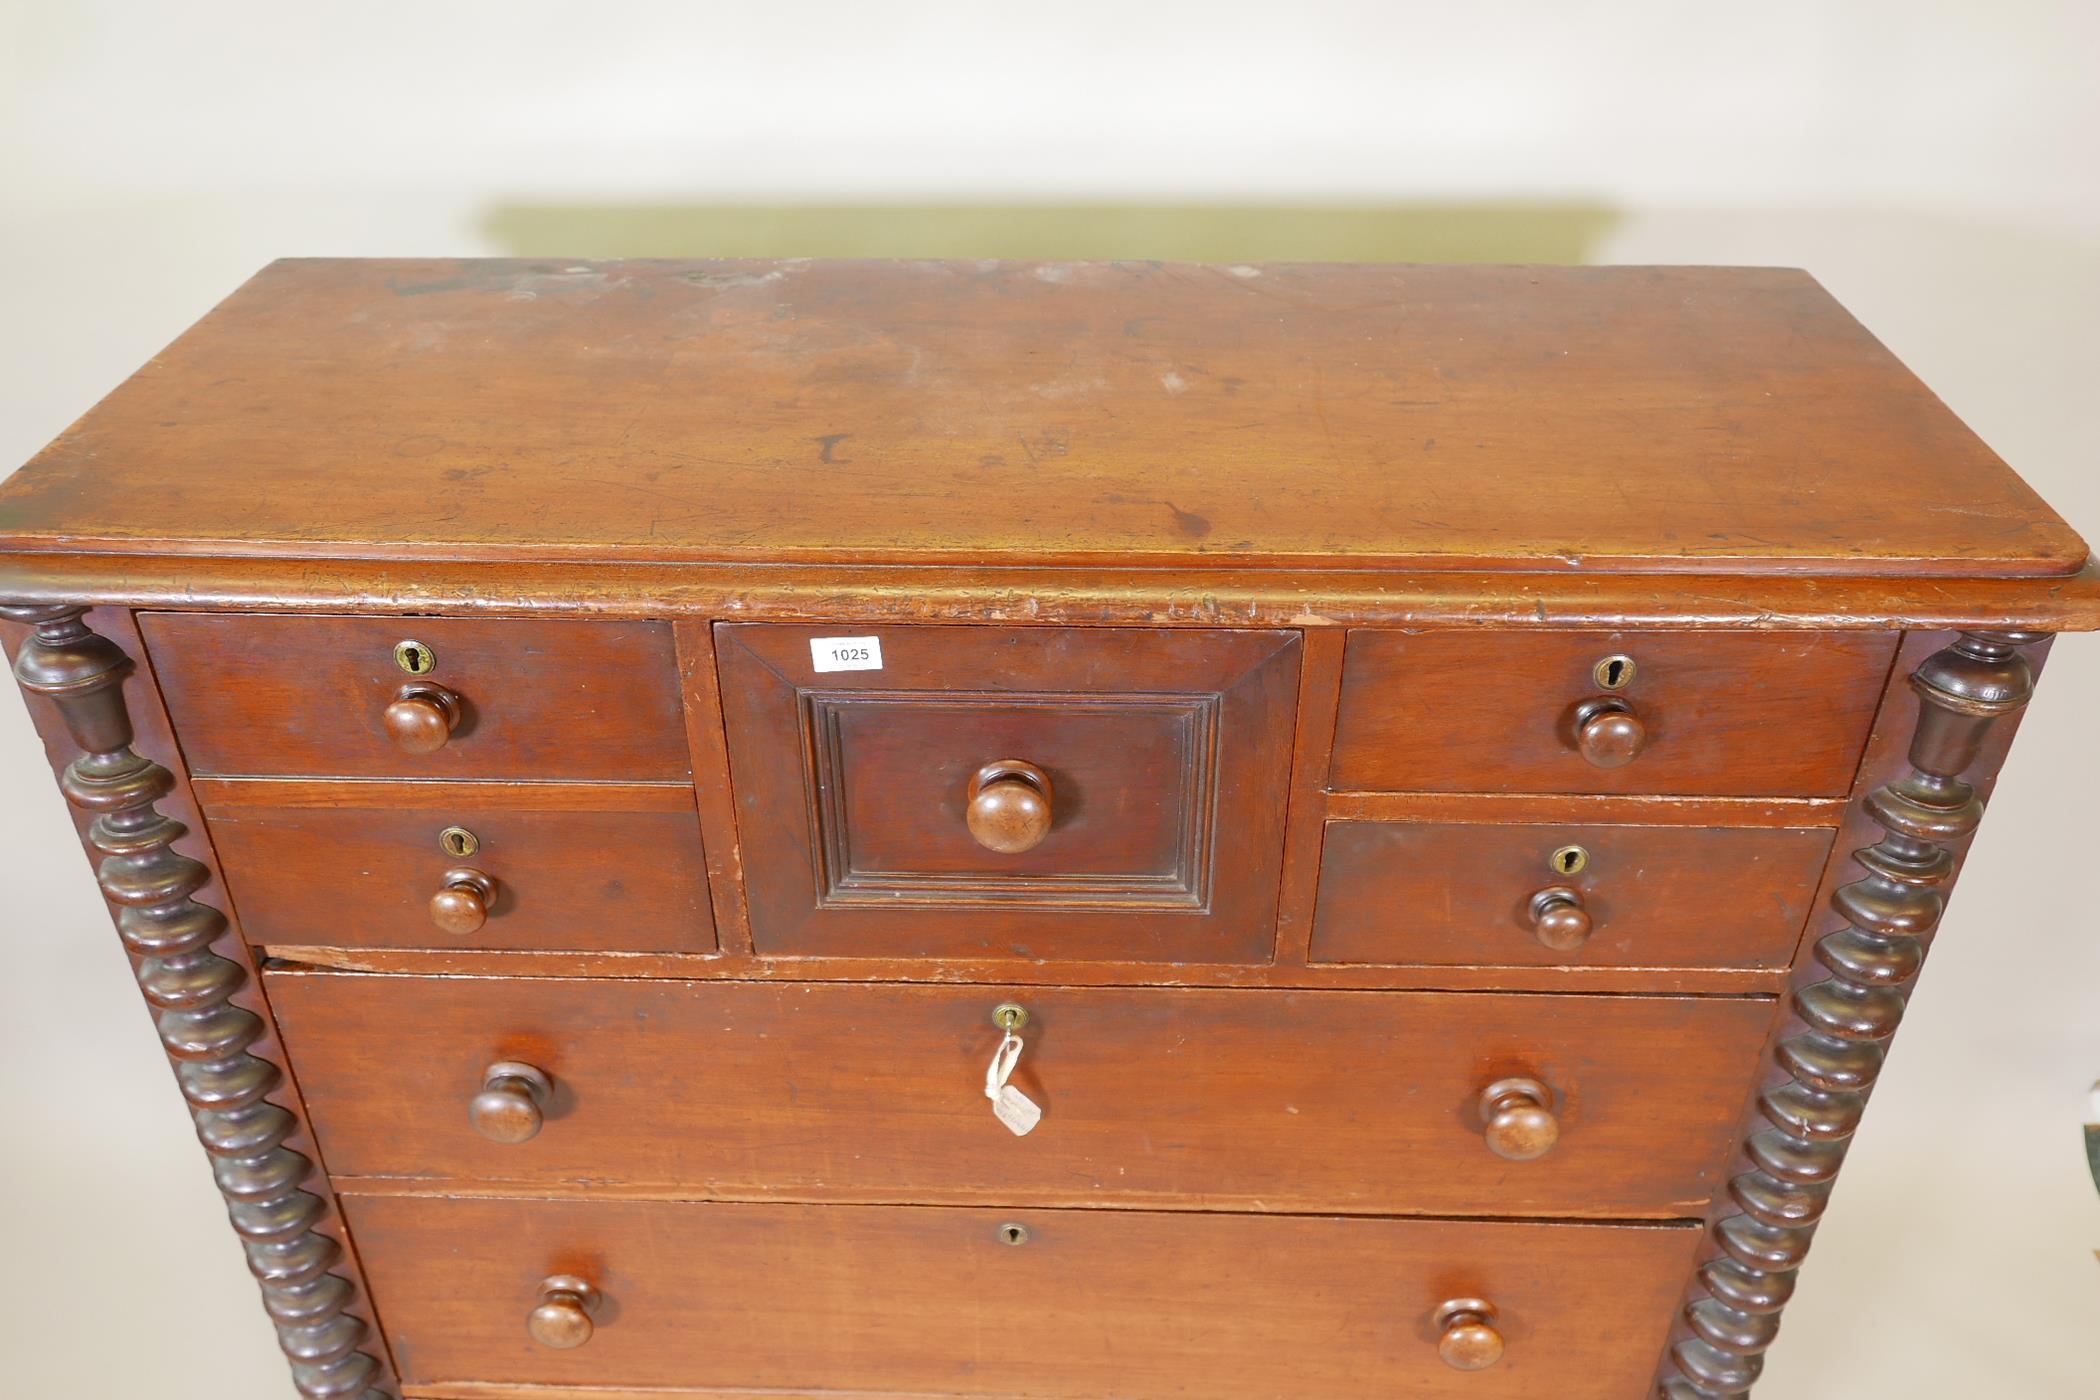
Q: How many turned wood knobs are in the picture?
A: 9